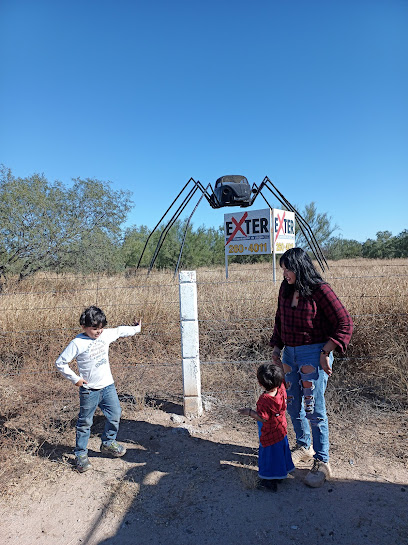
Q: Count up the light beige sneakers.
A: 2